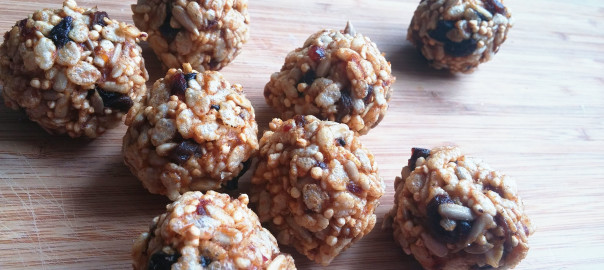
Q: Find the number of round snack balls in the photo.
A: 8